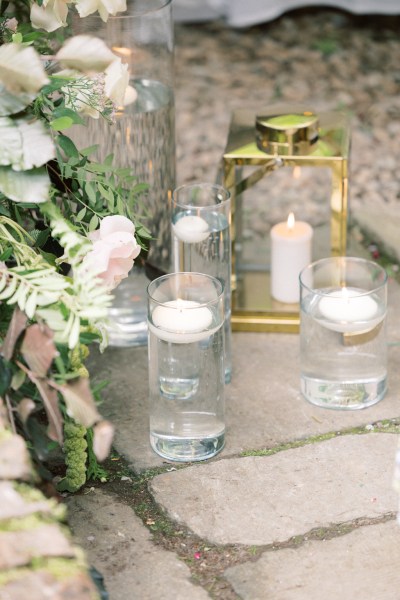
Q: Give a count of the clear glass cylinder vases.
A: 4